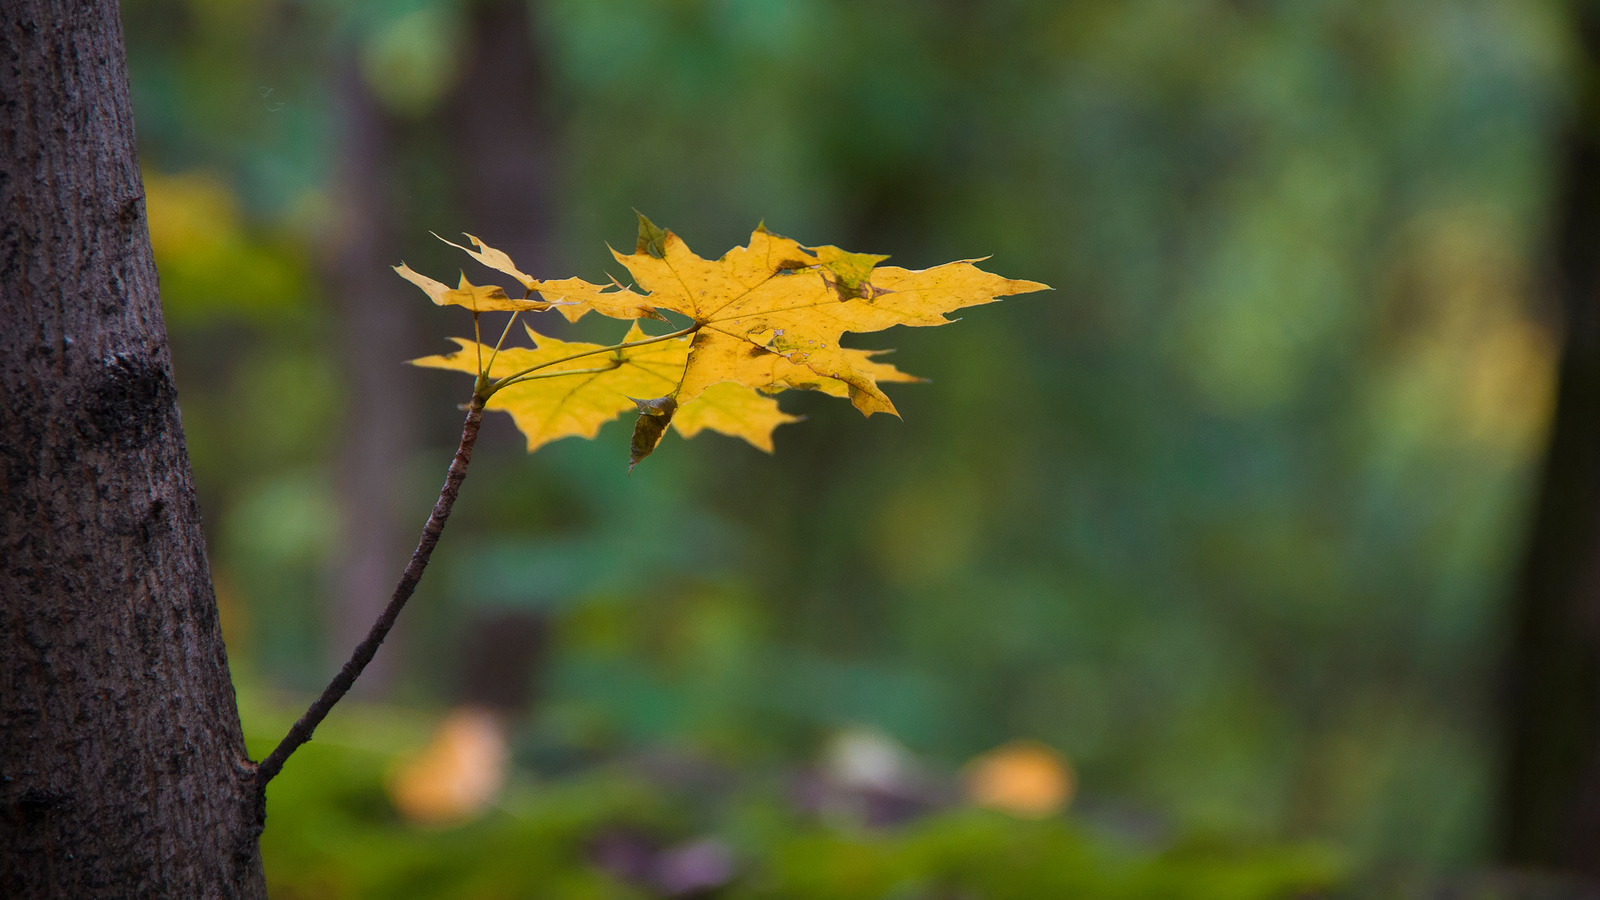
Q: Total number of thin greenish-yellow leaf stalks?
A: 4